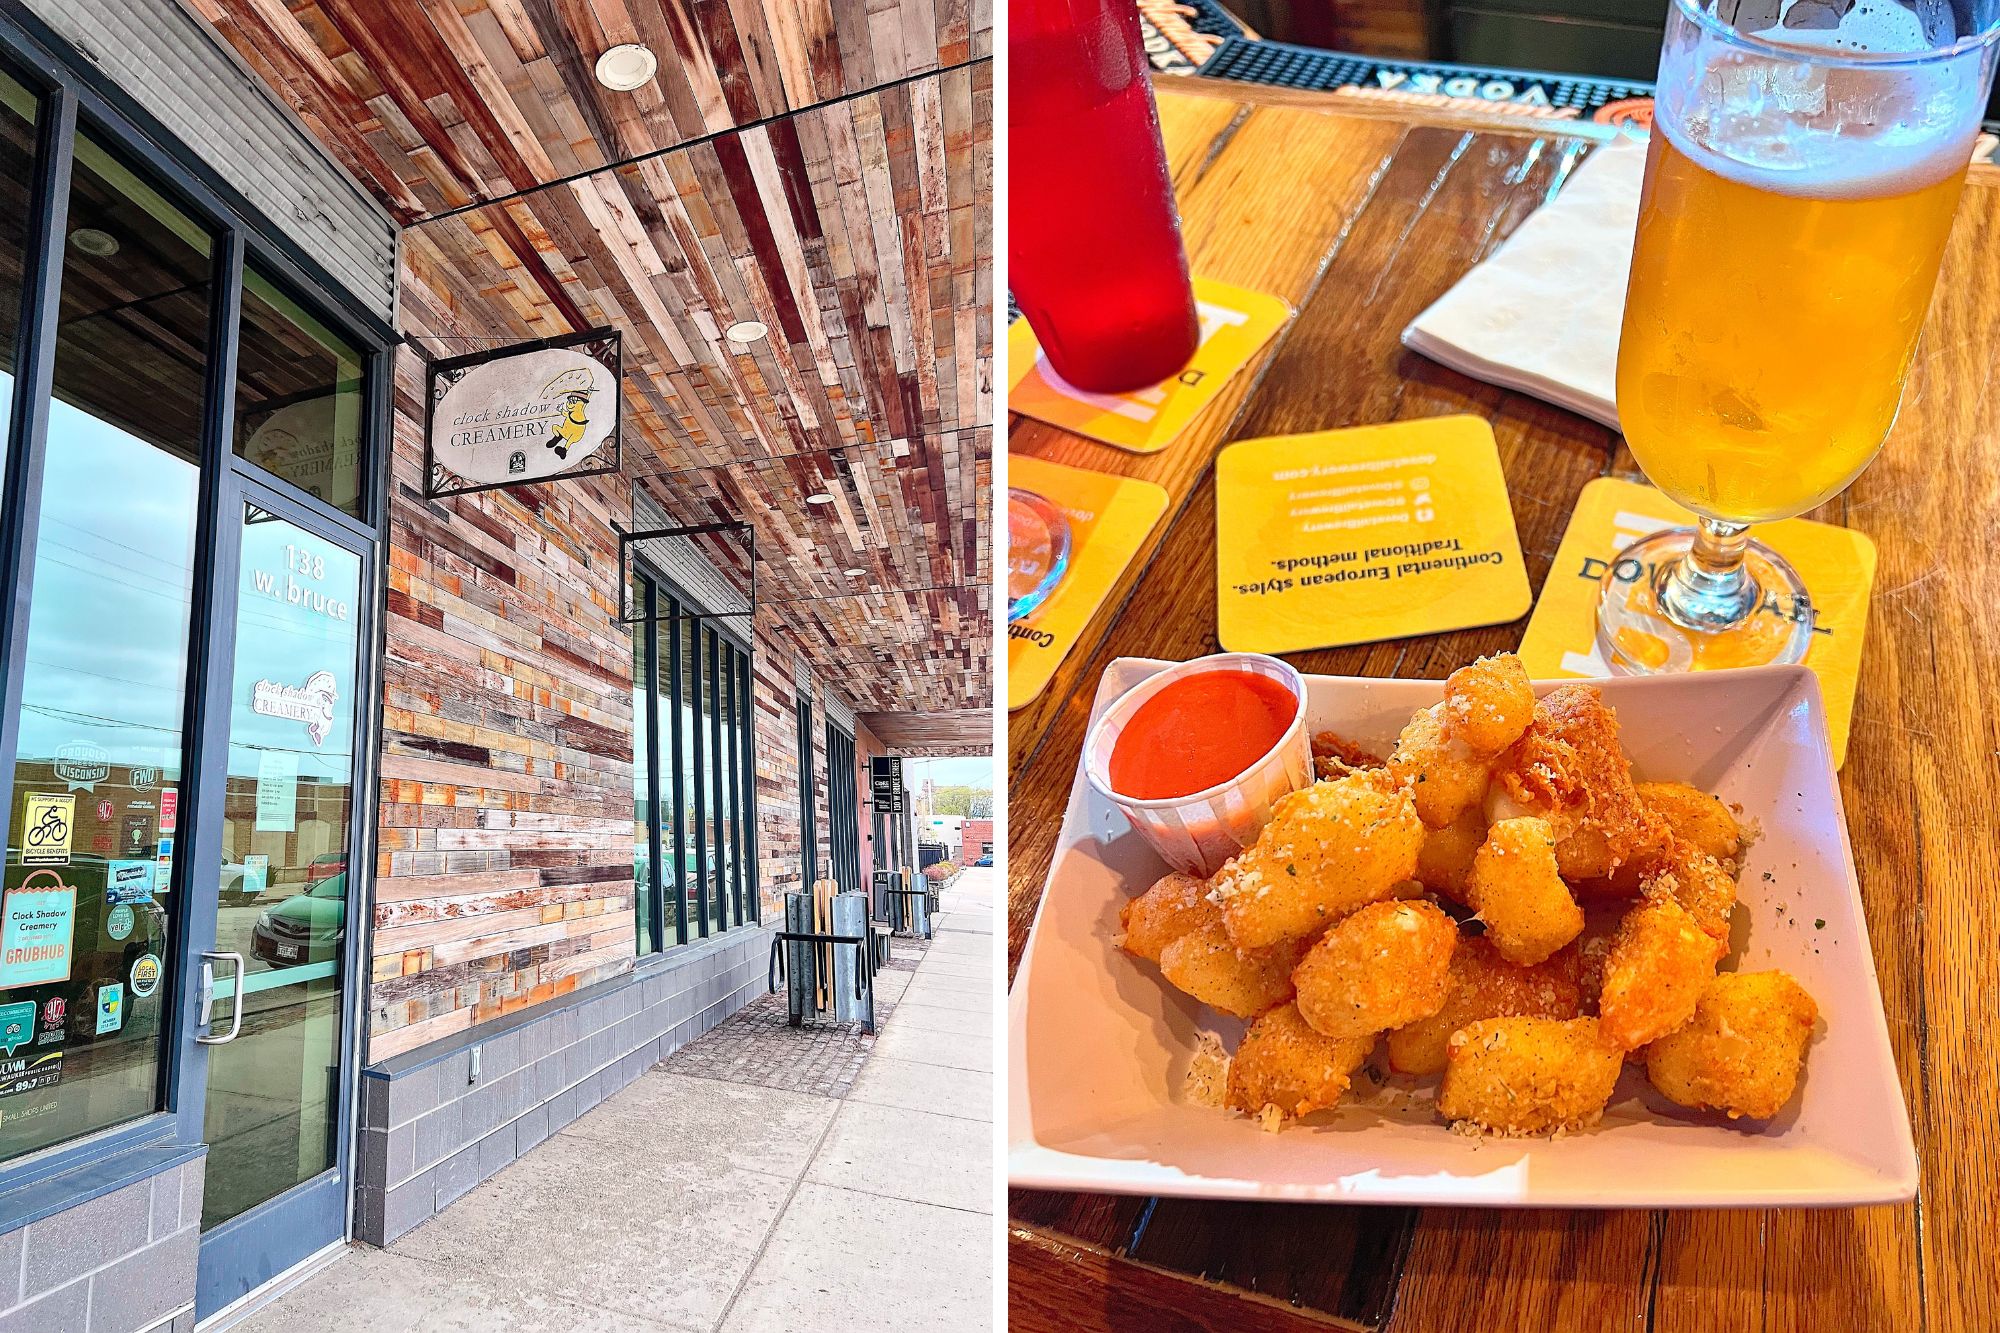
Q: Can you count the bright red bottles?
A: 1